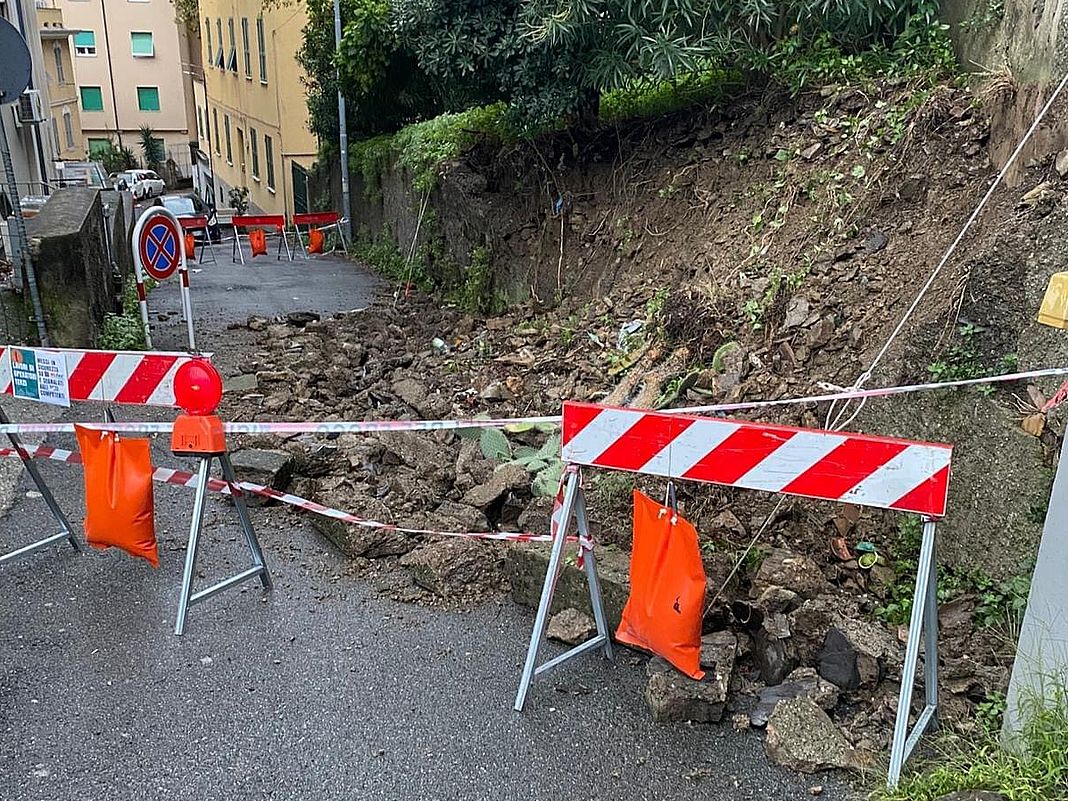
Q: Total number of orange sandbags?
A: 5